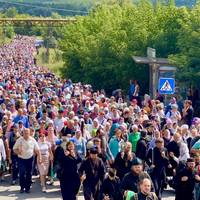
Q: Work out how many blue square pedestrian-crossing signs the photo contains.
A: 1